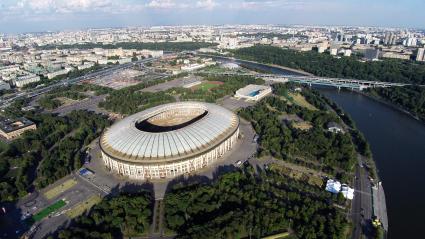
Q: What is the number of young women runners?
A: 0